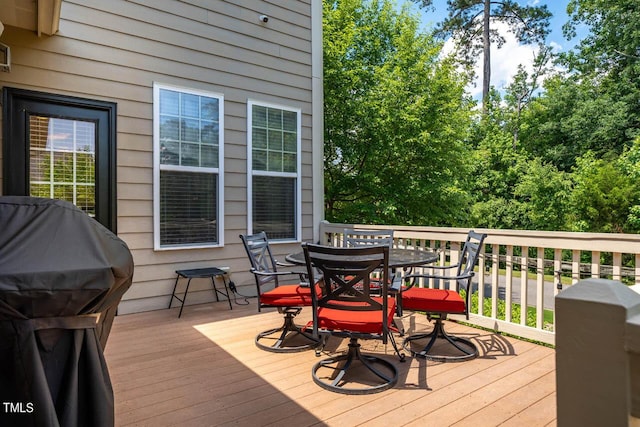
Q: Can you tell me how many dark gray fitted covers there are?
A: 1